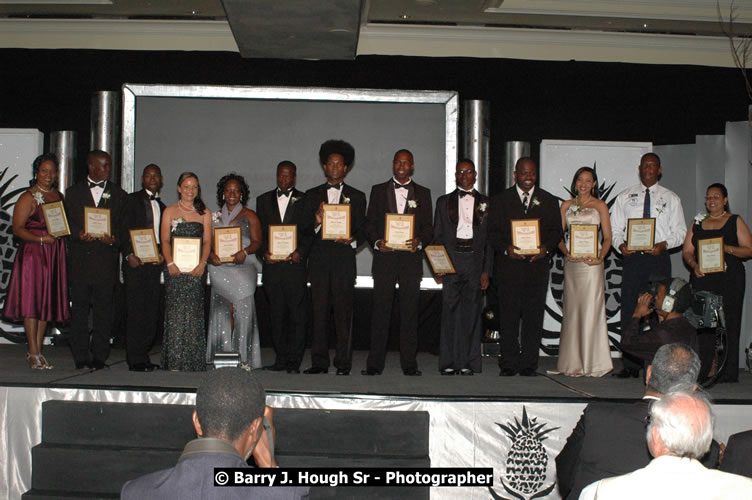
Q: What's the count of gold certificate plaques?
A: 13